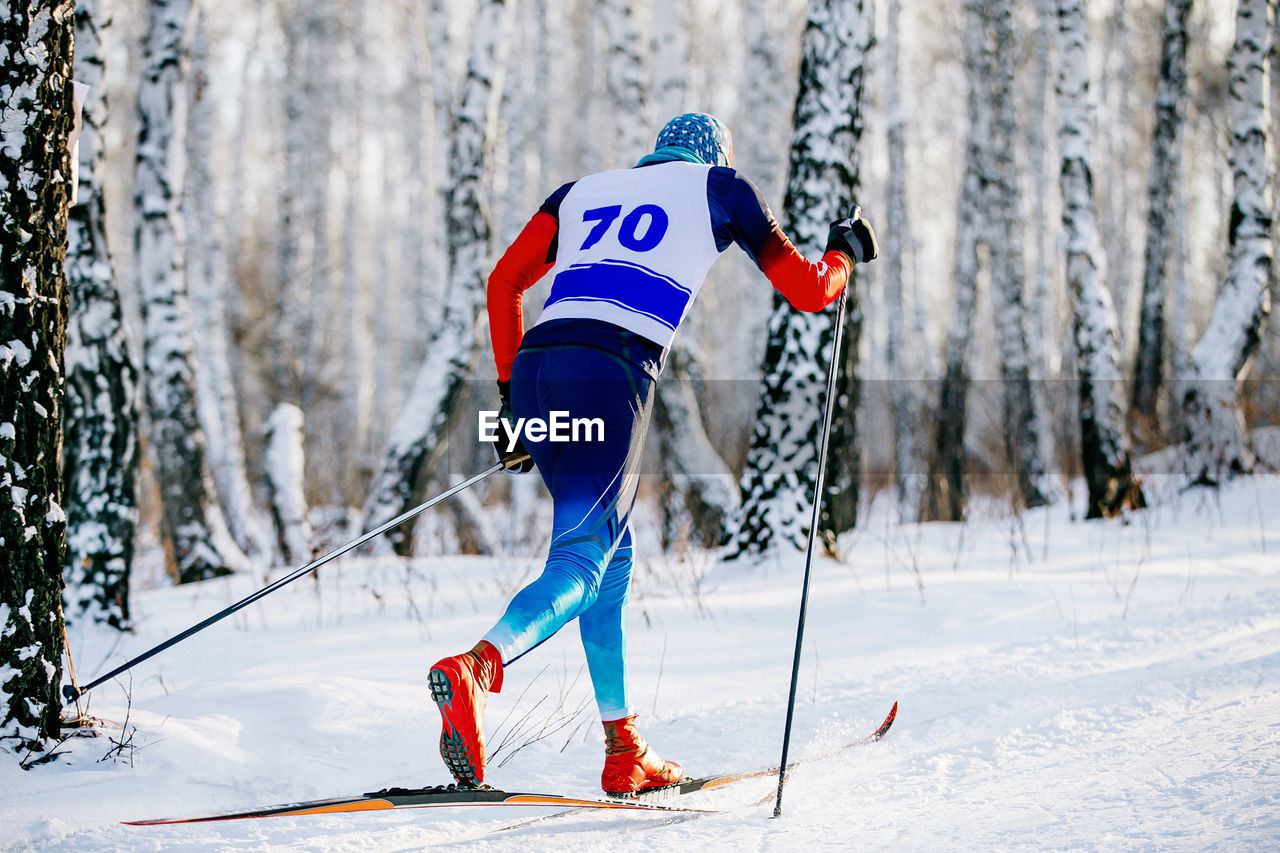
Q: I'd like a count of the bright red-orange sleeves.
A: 2